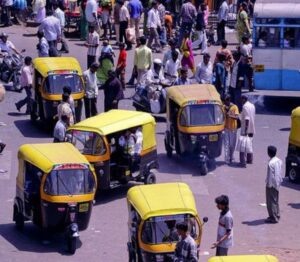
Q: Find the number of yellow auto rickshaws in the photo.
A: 7